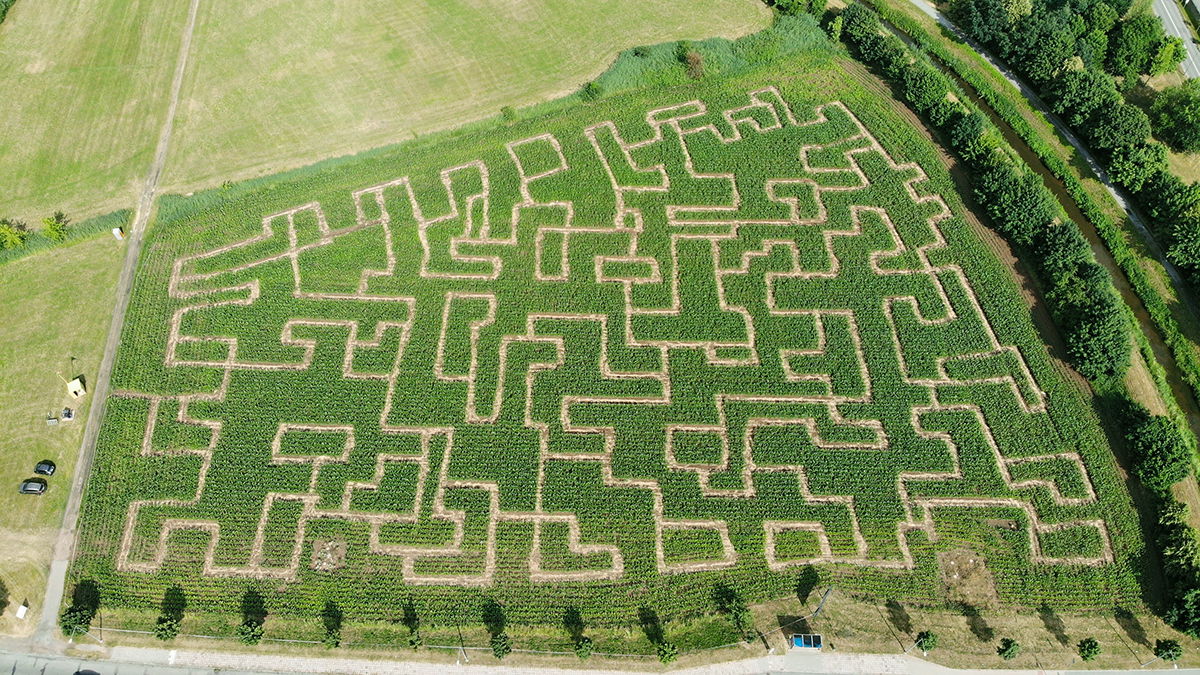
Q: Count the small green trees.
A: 13